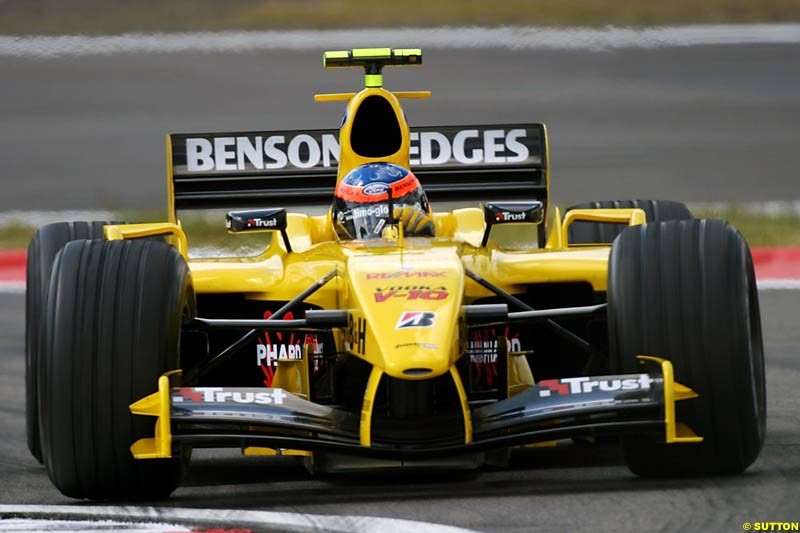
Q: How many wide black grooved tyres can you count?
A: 4